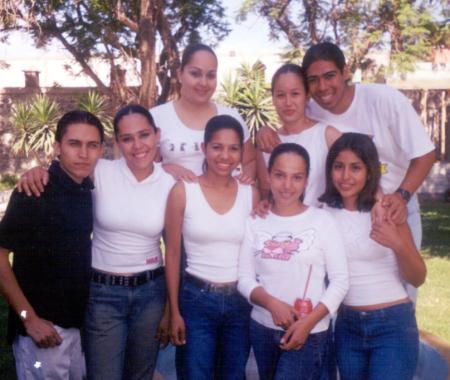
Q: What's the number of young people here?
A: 8